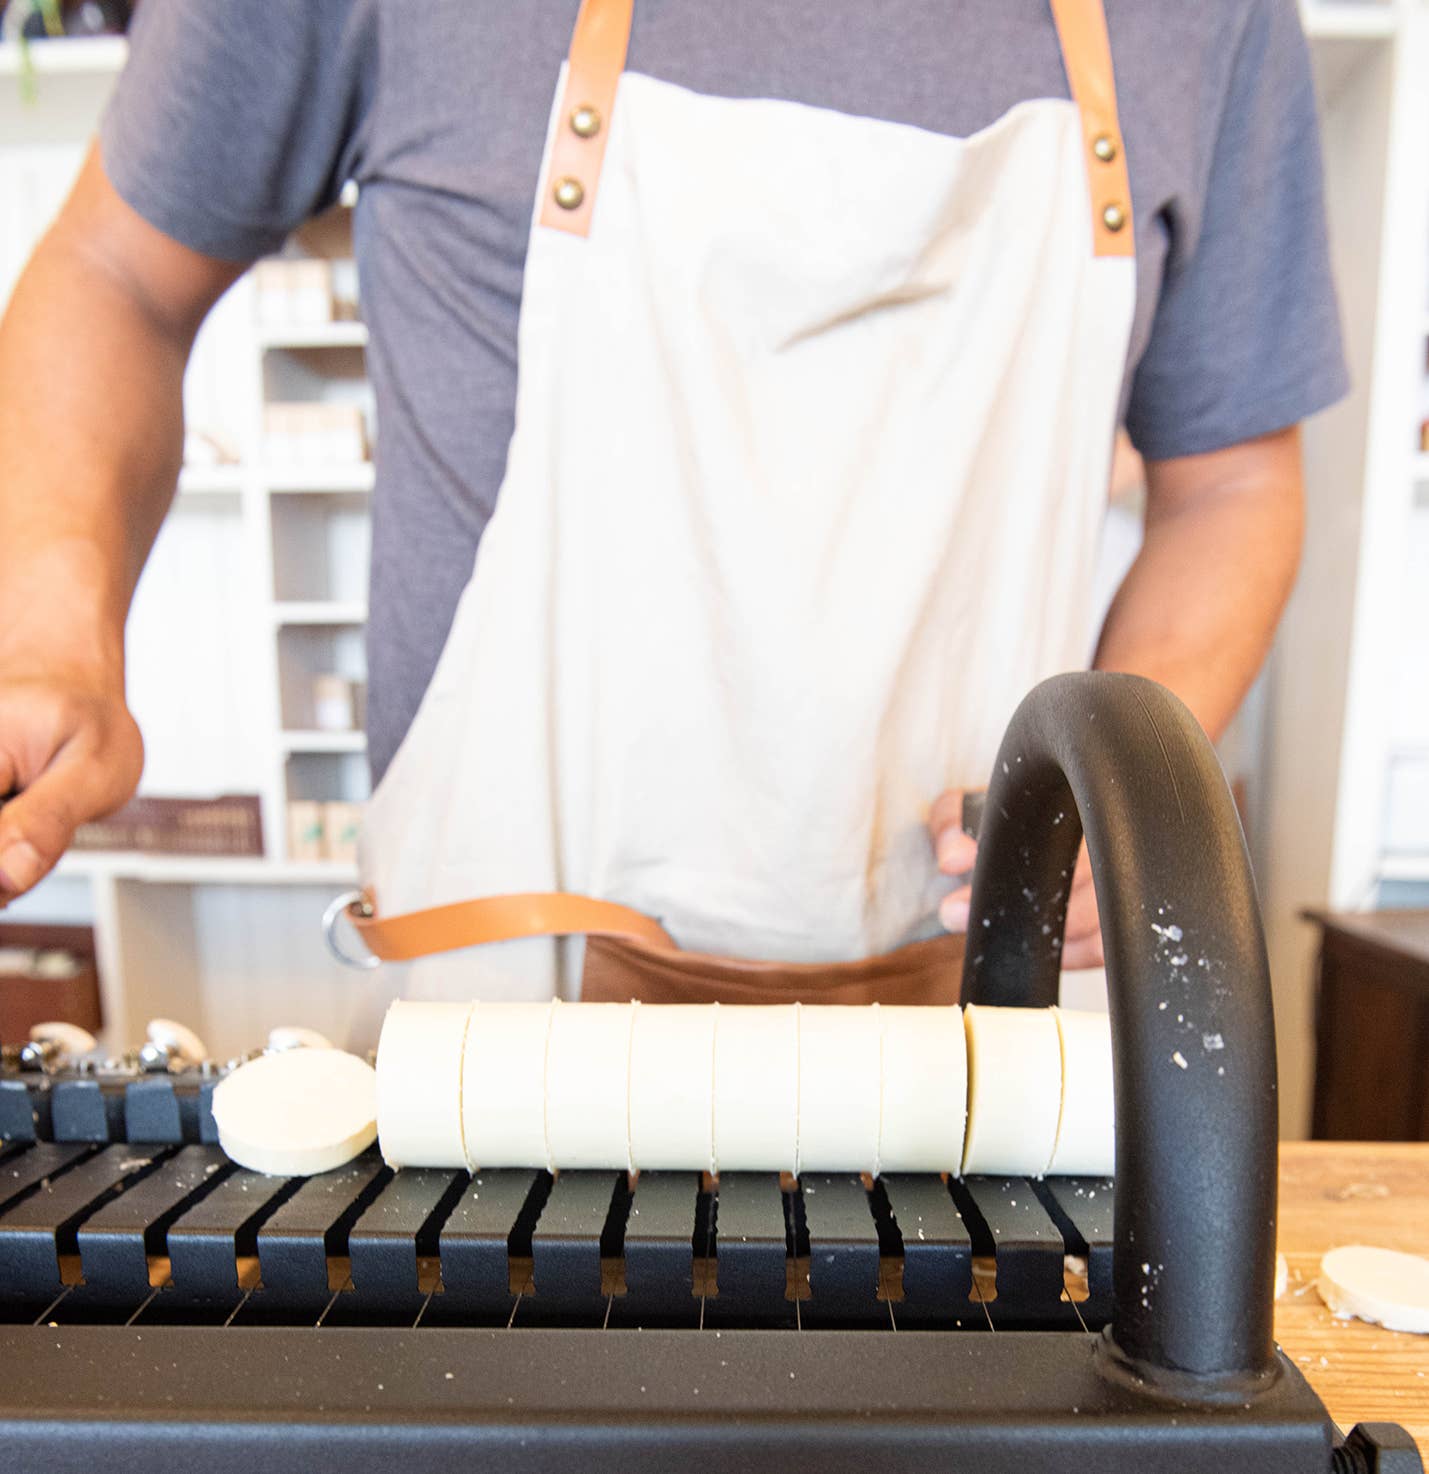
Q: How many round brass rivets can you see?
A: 4